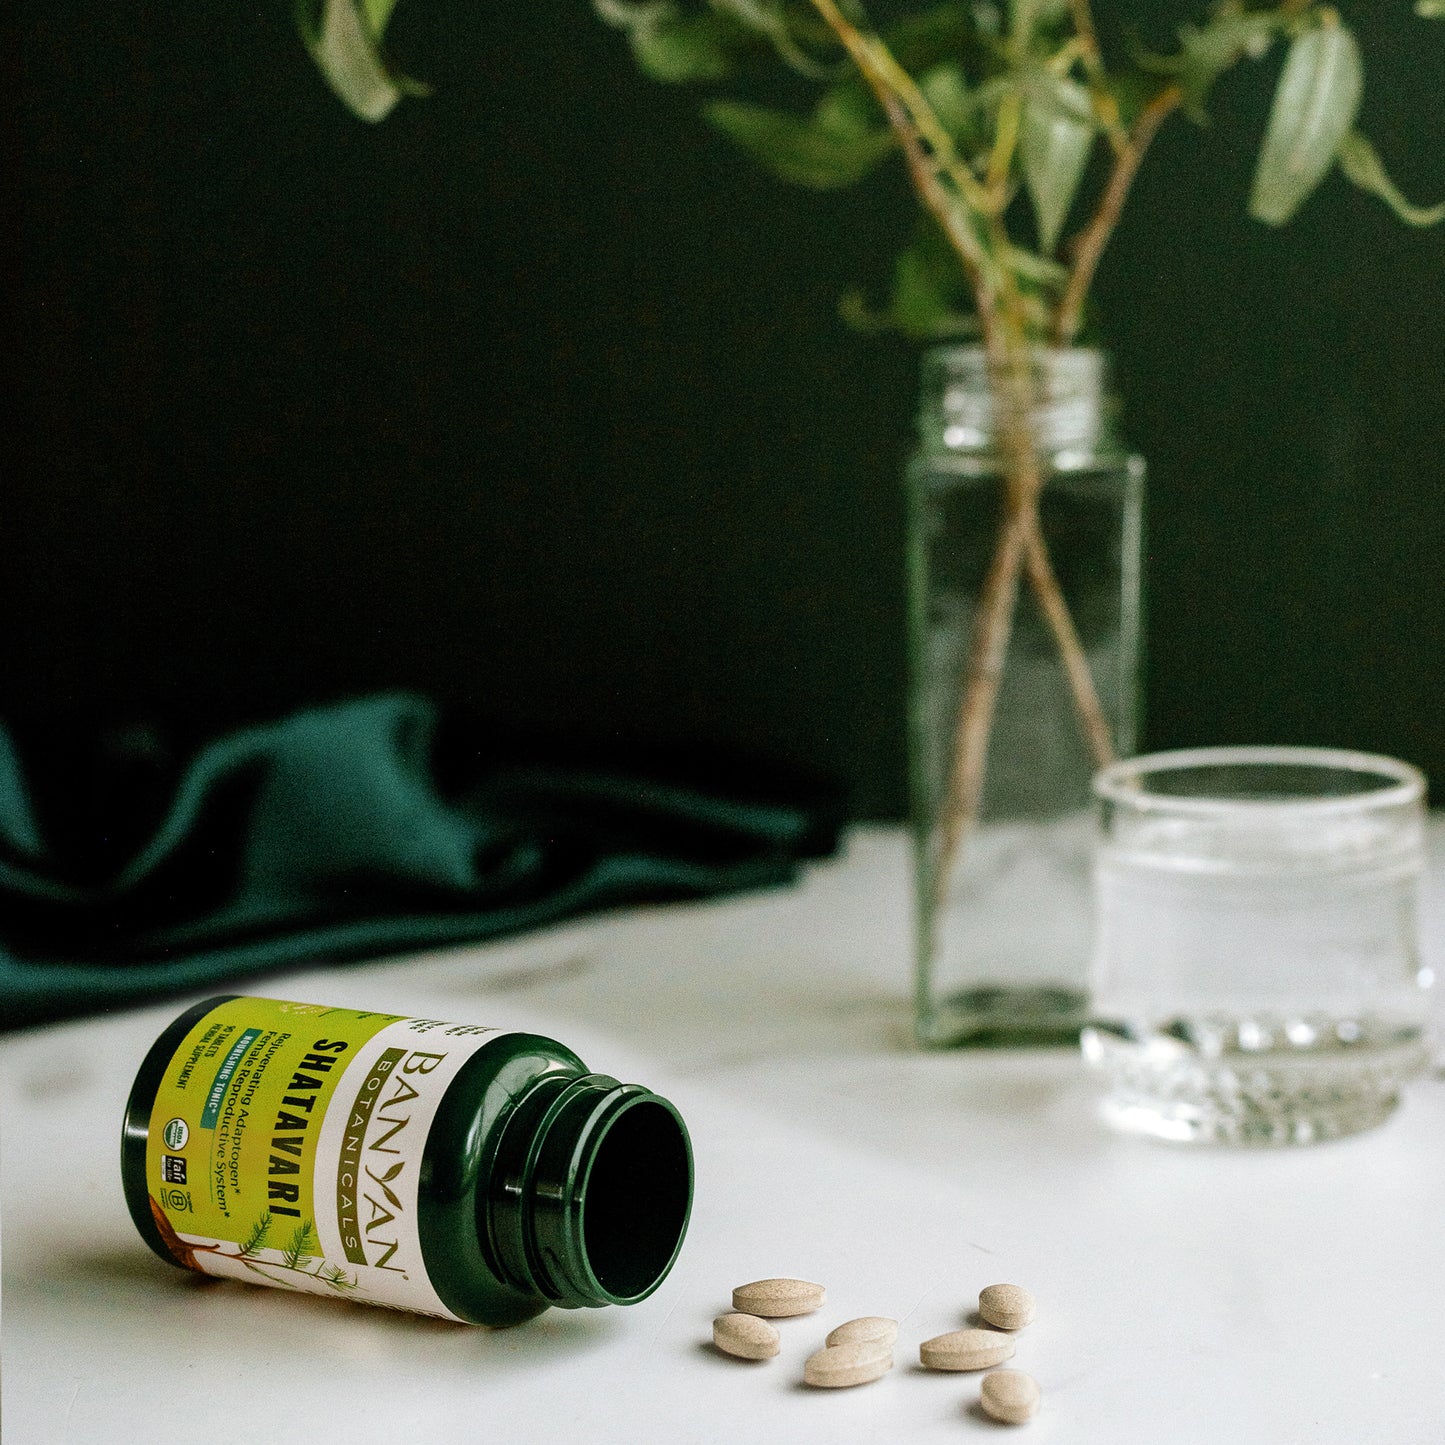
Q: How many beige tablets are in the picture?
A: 7